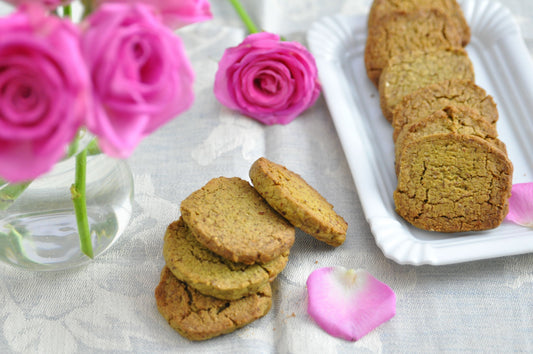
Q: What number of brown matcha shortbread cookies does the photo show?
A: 10